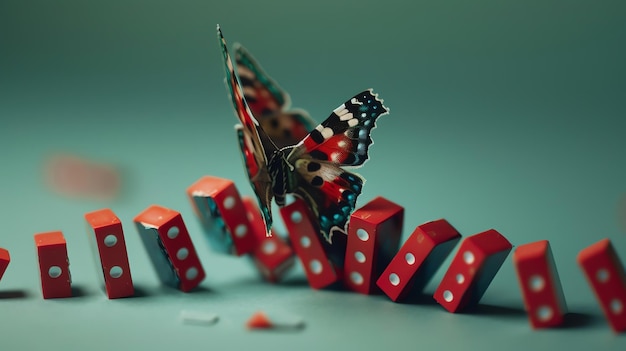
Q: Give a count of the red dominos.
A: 12